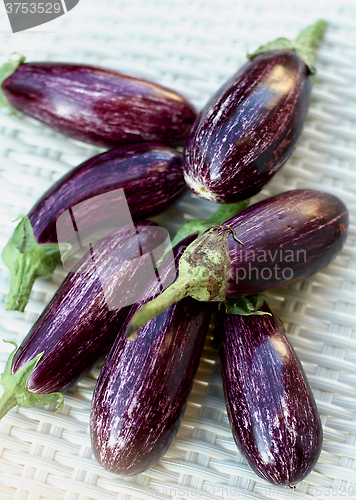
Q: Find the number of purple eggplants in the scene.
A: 7